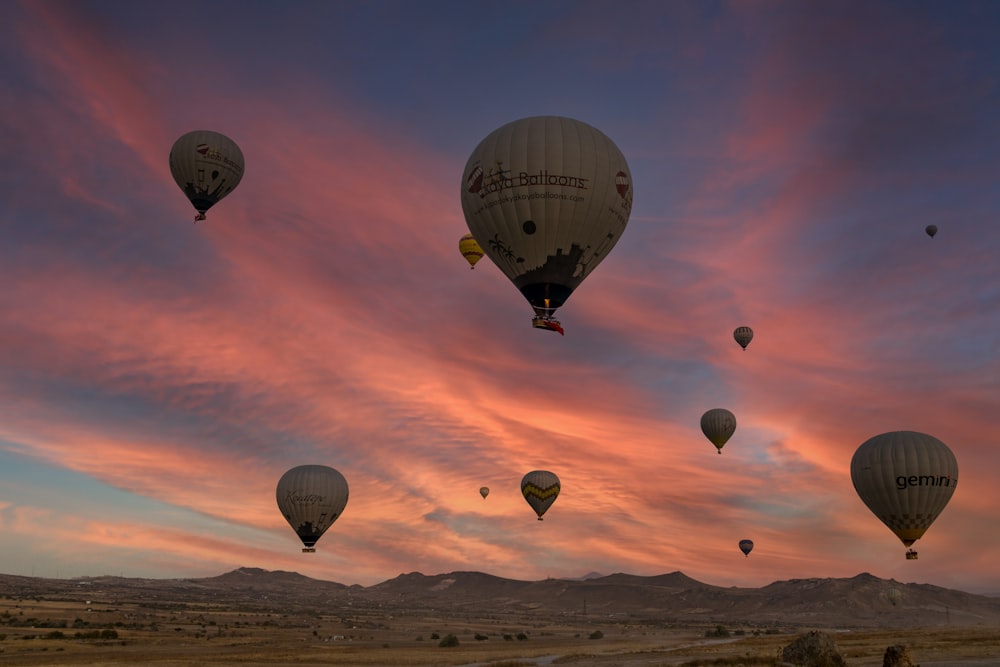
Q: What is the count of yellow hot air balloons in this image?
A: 1